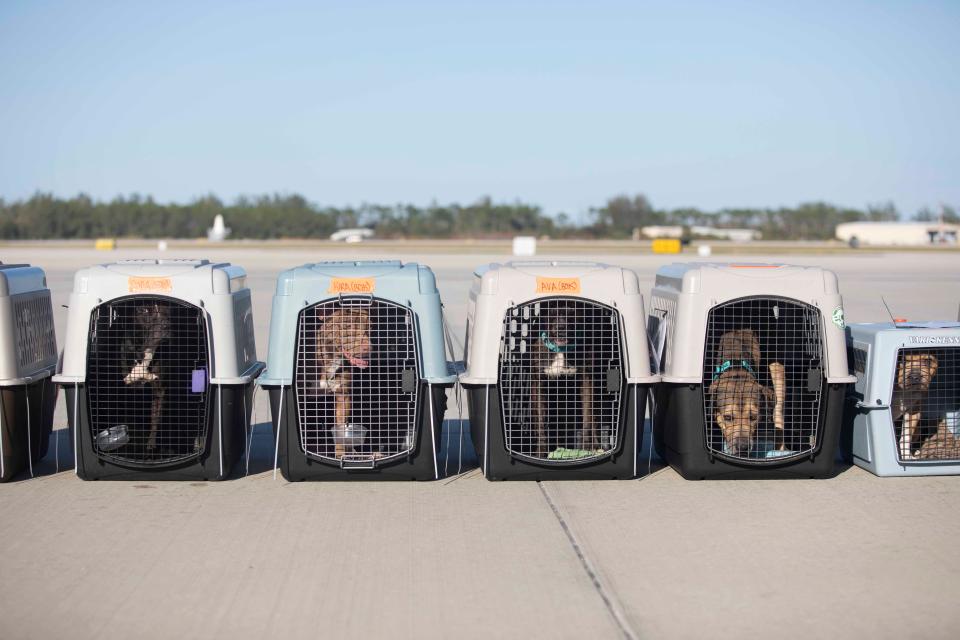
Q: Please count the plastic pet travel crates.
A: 6